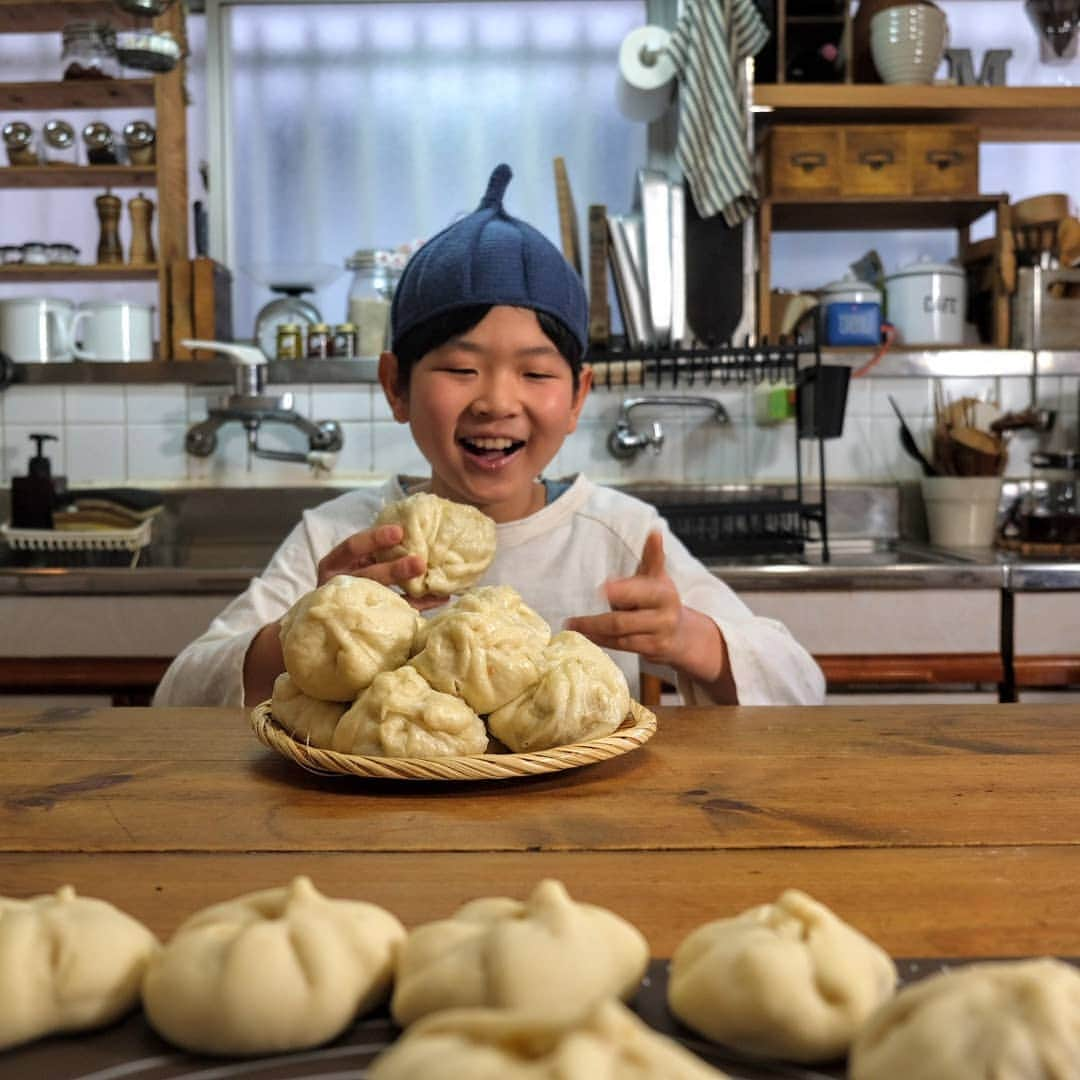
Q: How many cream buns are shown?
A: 13